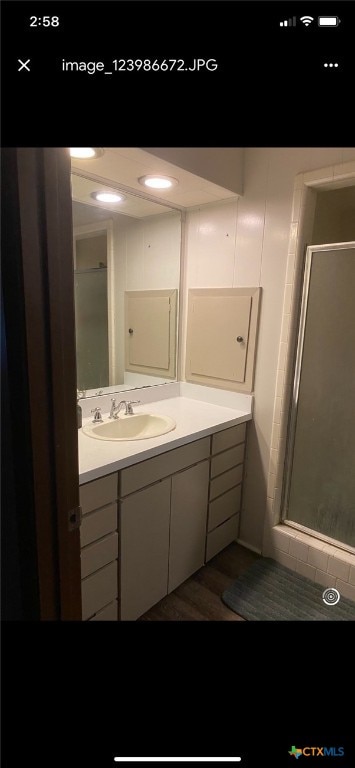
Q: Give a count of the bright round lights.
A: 3